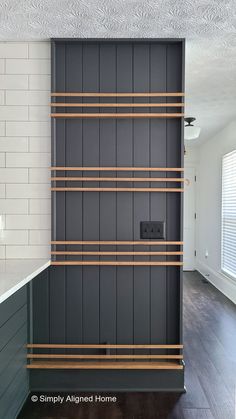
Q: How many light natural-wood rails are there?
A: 12